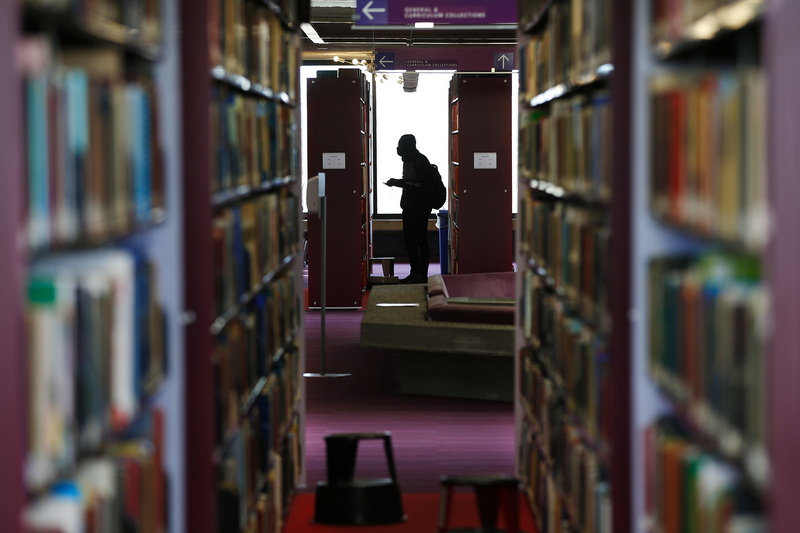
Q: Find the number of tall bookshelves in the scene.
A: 6